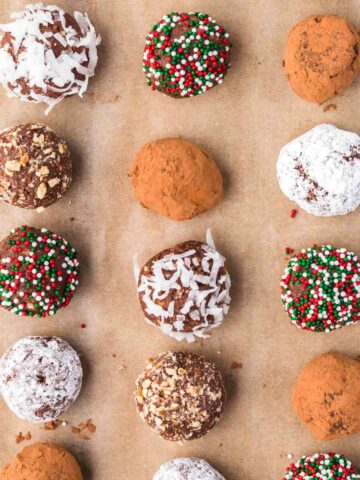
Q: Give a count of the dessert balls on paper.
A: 15